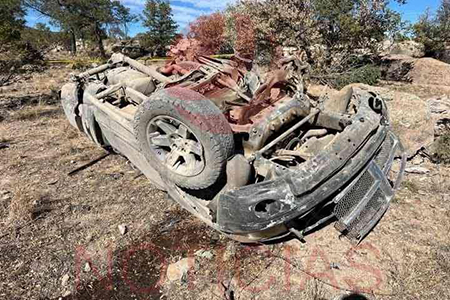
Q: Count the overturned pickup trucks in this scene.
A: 1